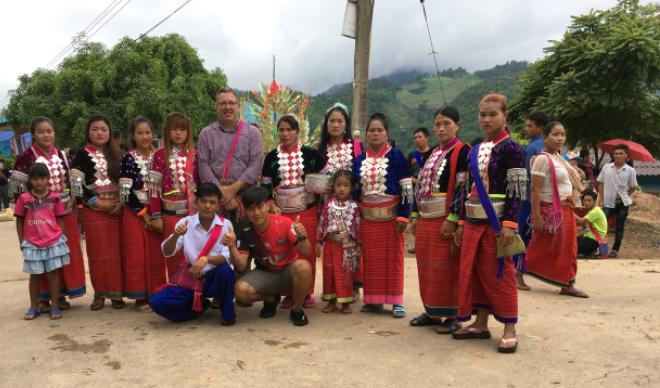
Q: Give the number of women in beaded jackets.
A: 9